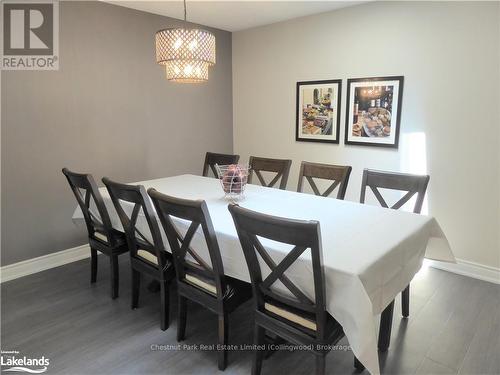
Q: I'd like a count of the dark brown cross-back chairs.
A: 8